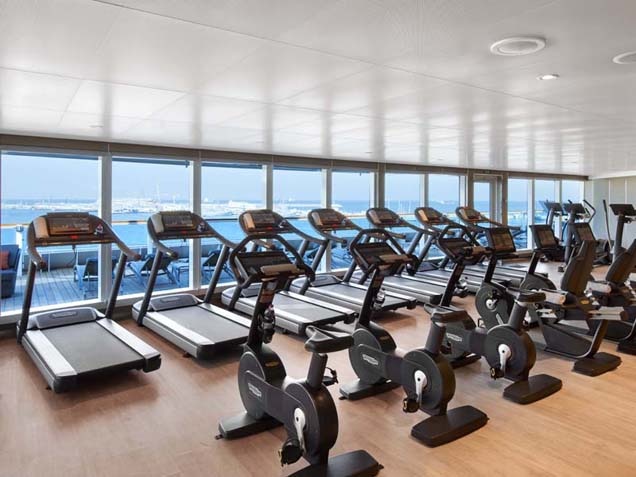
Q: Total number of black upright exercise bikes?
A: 3